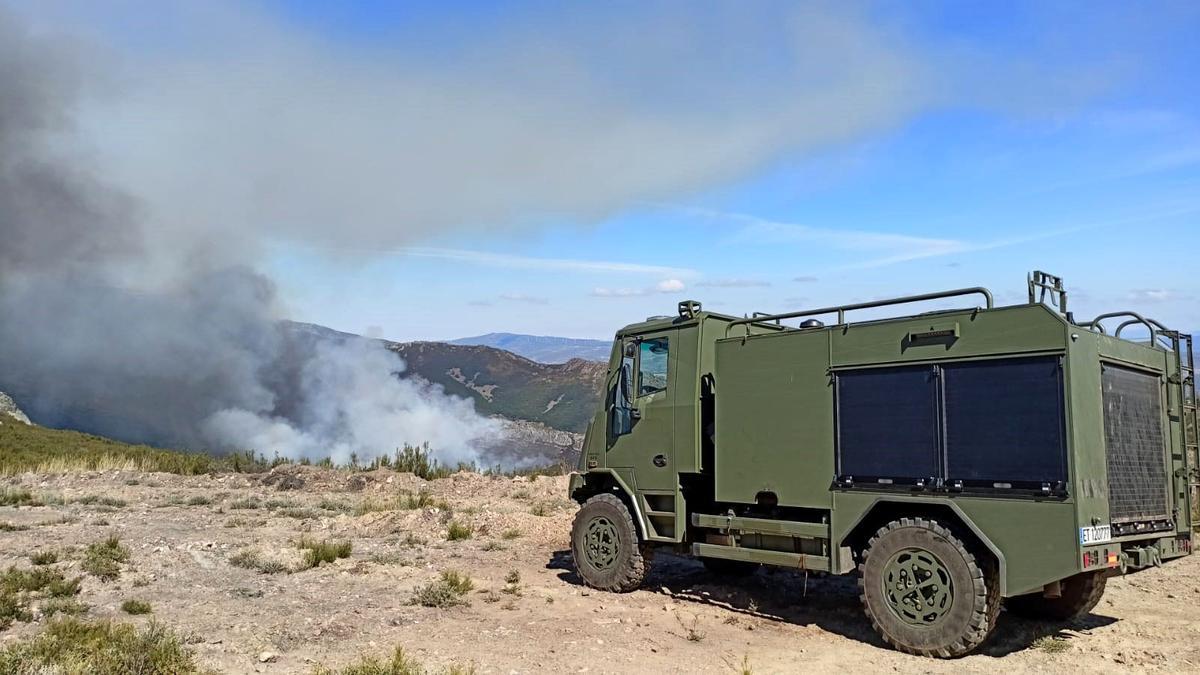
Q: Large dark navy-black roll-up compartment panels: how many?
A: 2